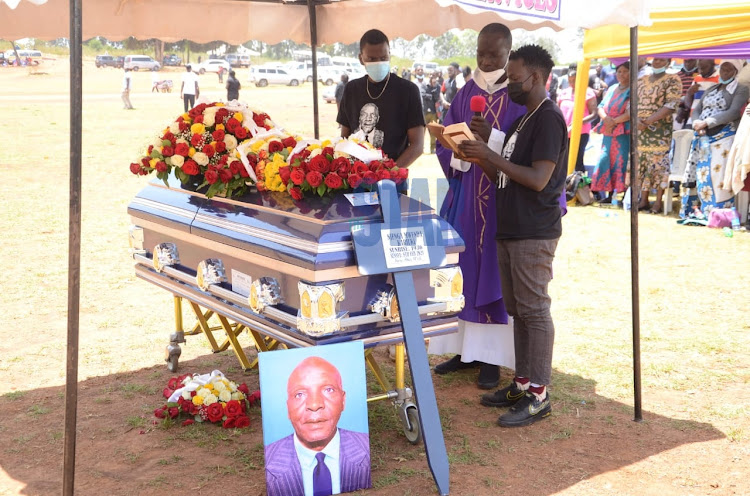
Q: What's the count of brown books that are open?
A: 1